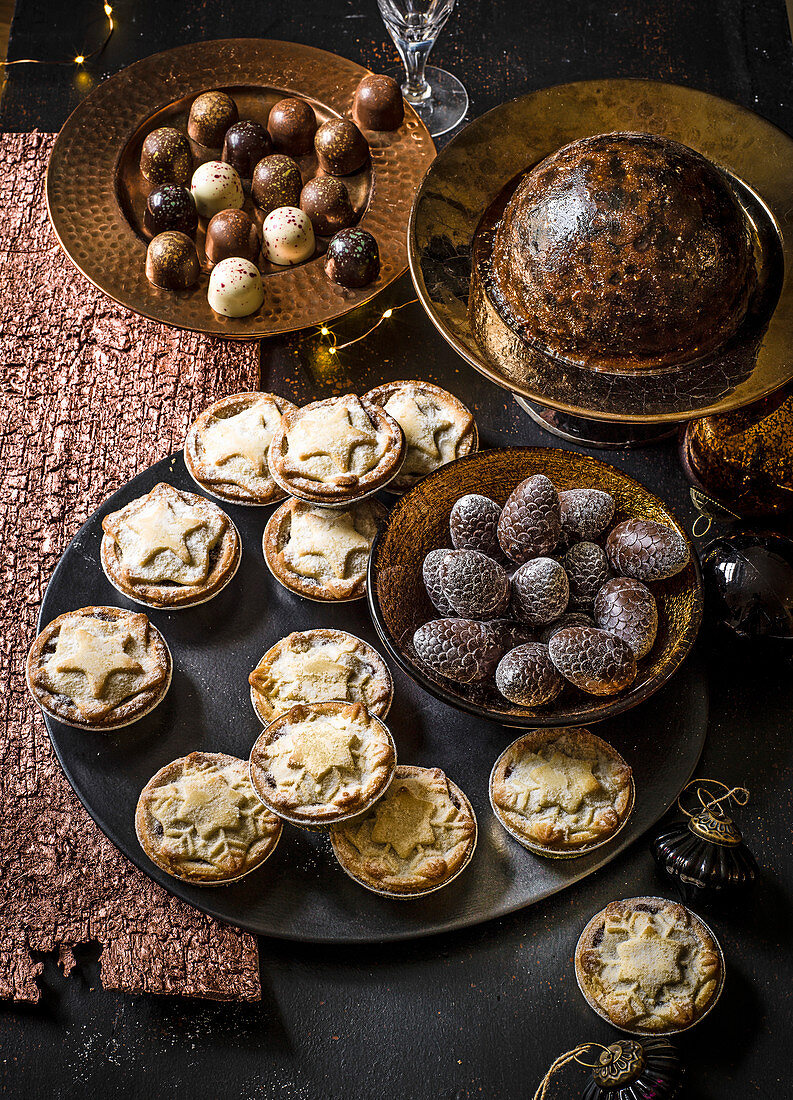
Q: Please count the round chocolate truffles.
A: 15